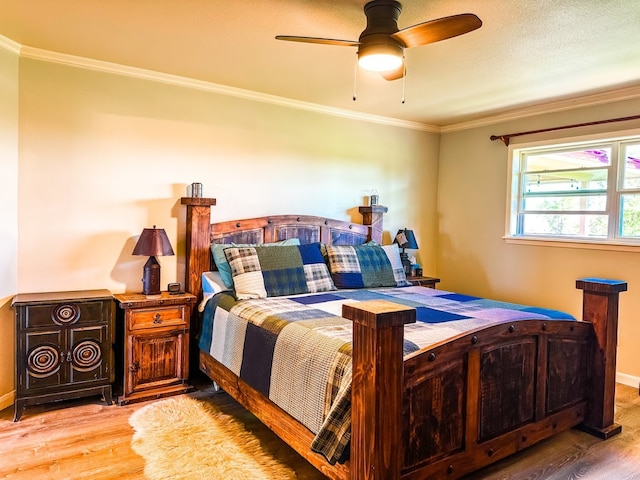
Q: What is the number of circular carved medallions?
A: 3